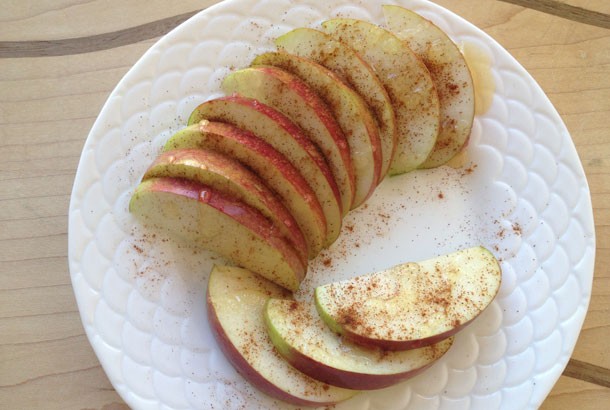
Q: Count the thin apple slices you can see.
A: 12